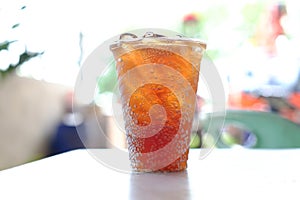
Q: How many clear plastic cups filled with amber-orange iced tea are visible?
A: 1